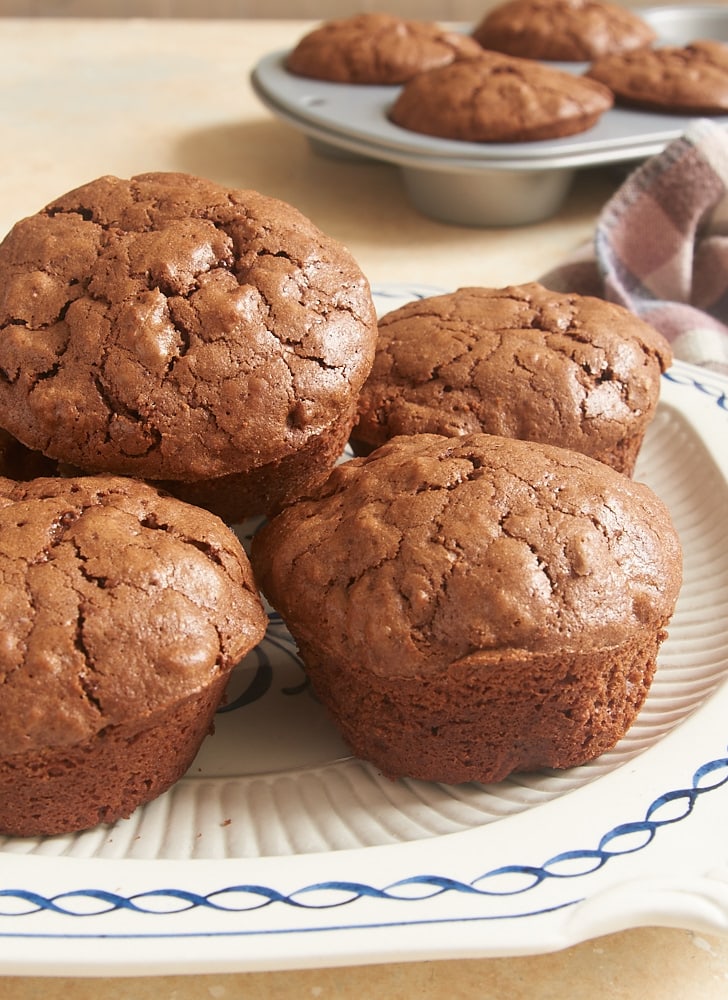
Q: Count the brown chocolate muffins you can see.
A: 8